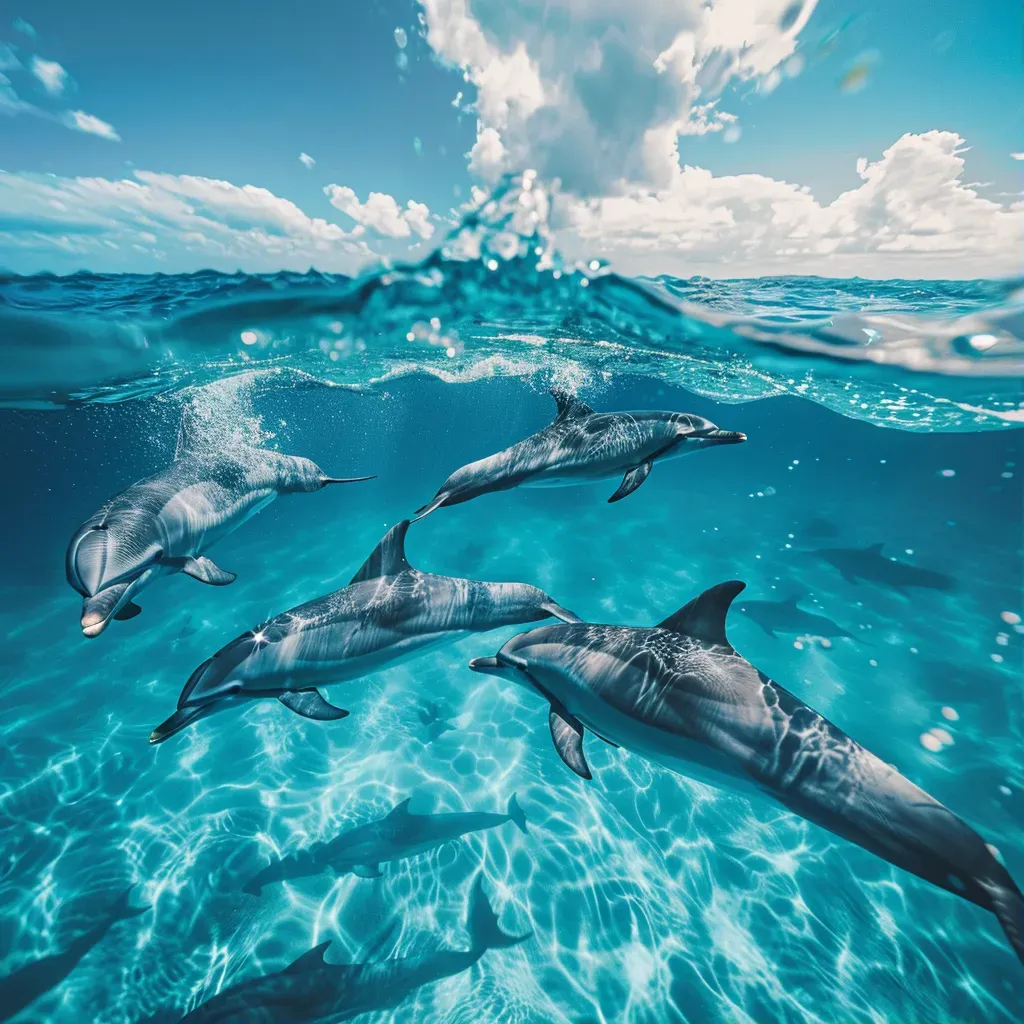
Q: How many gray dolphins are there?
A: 4